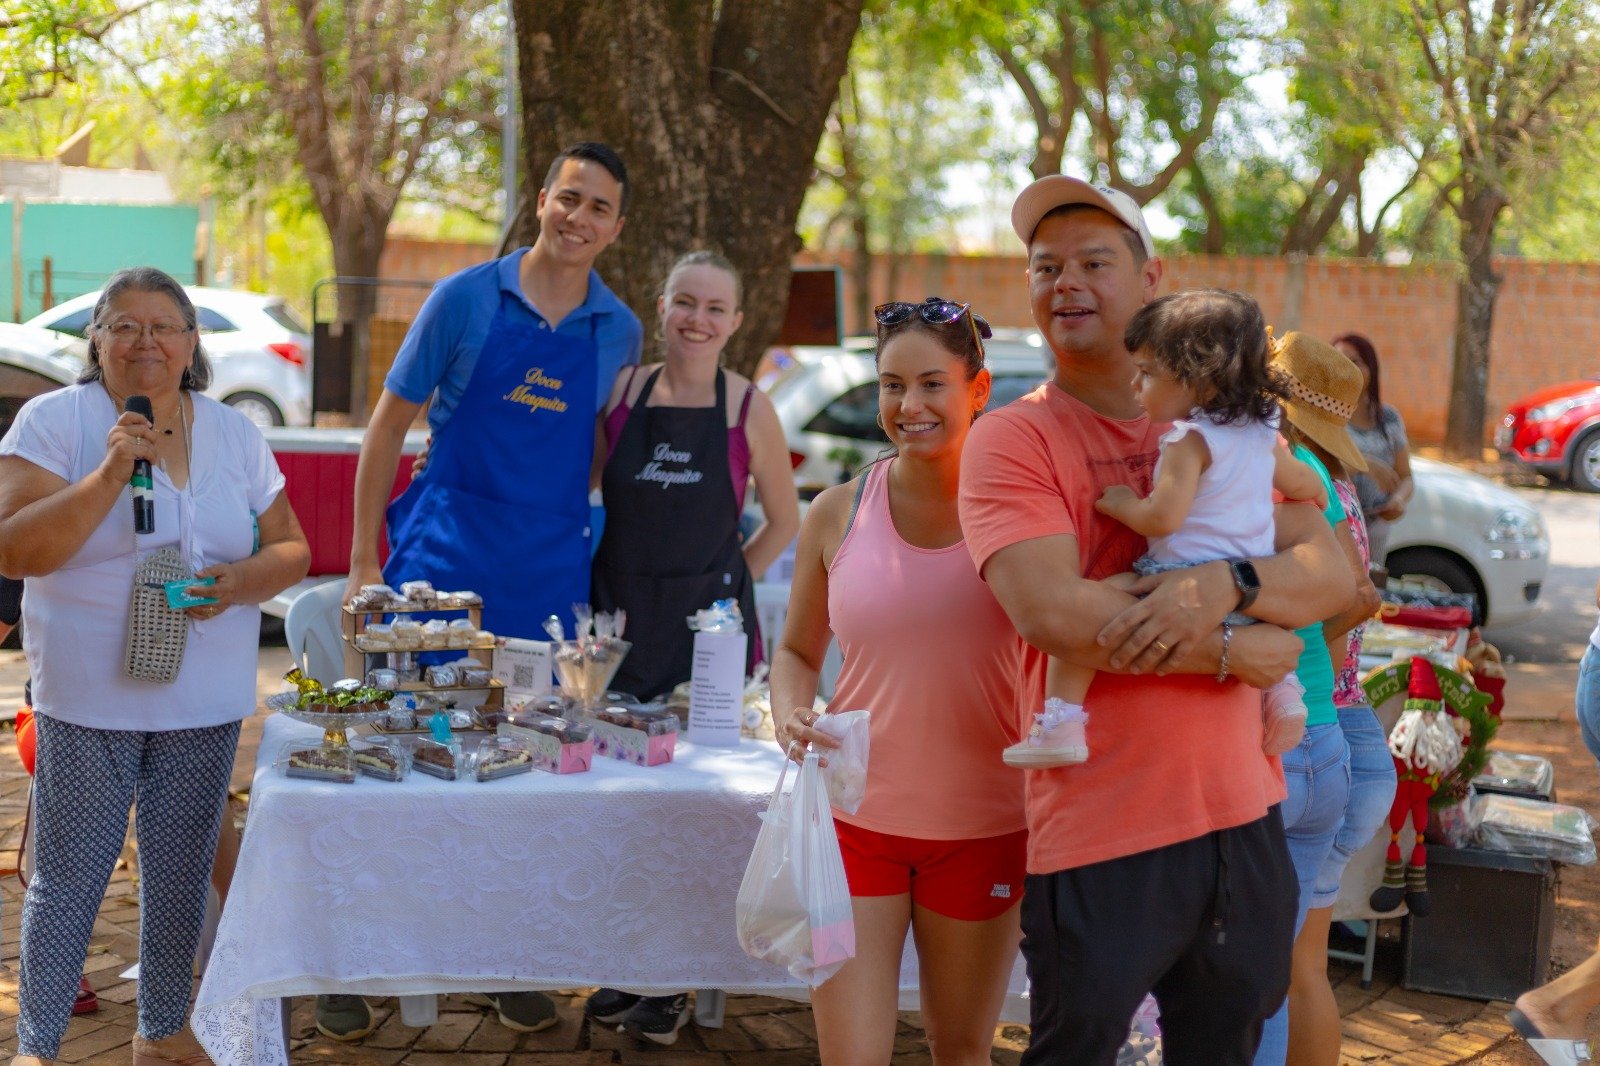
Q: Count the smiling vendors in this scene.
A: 2